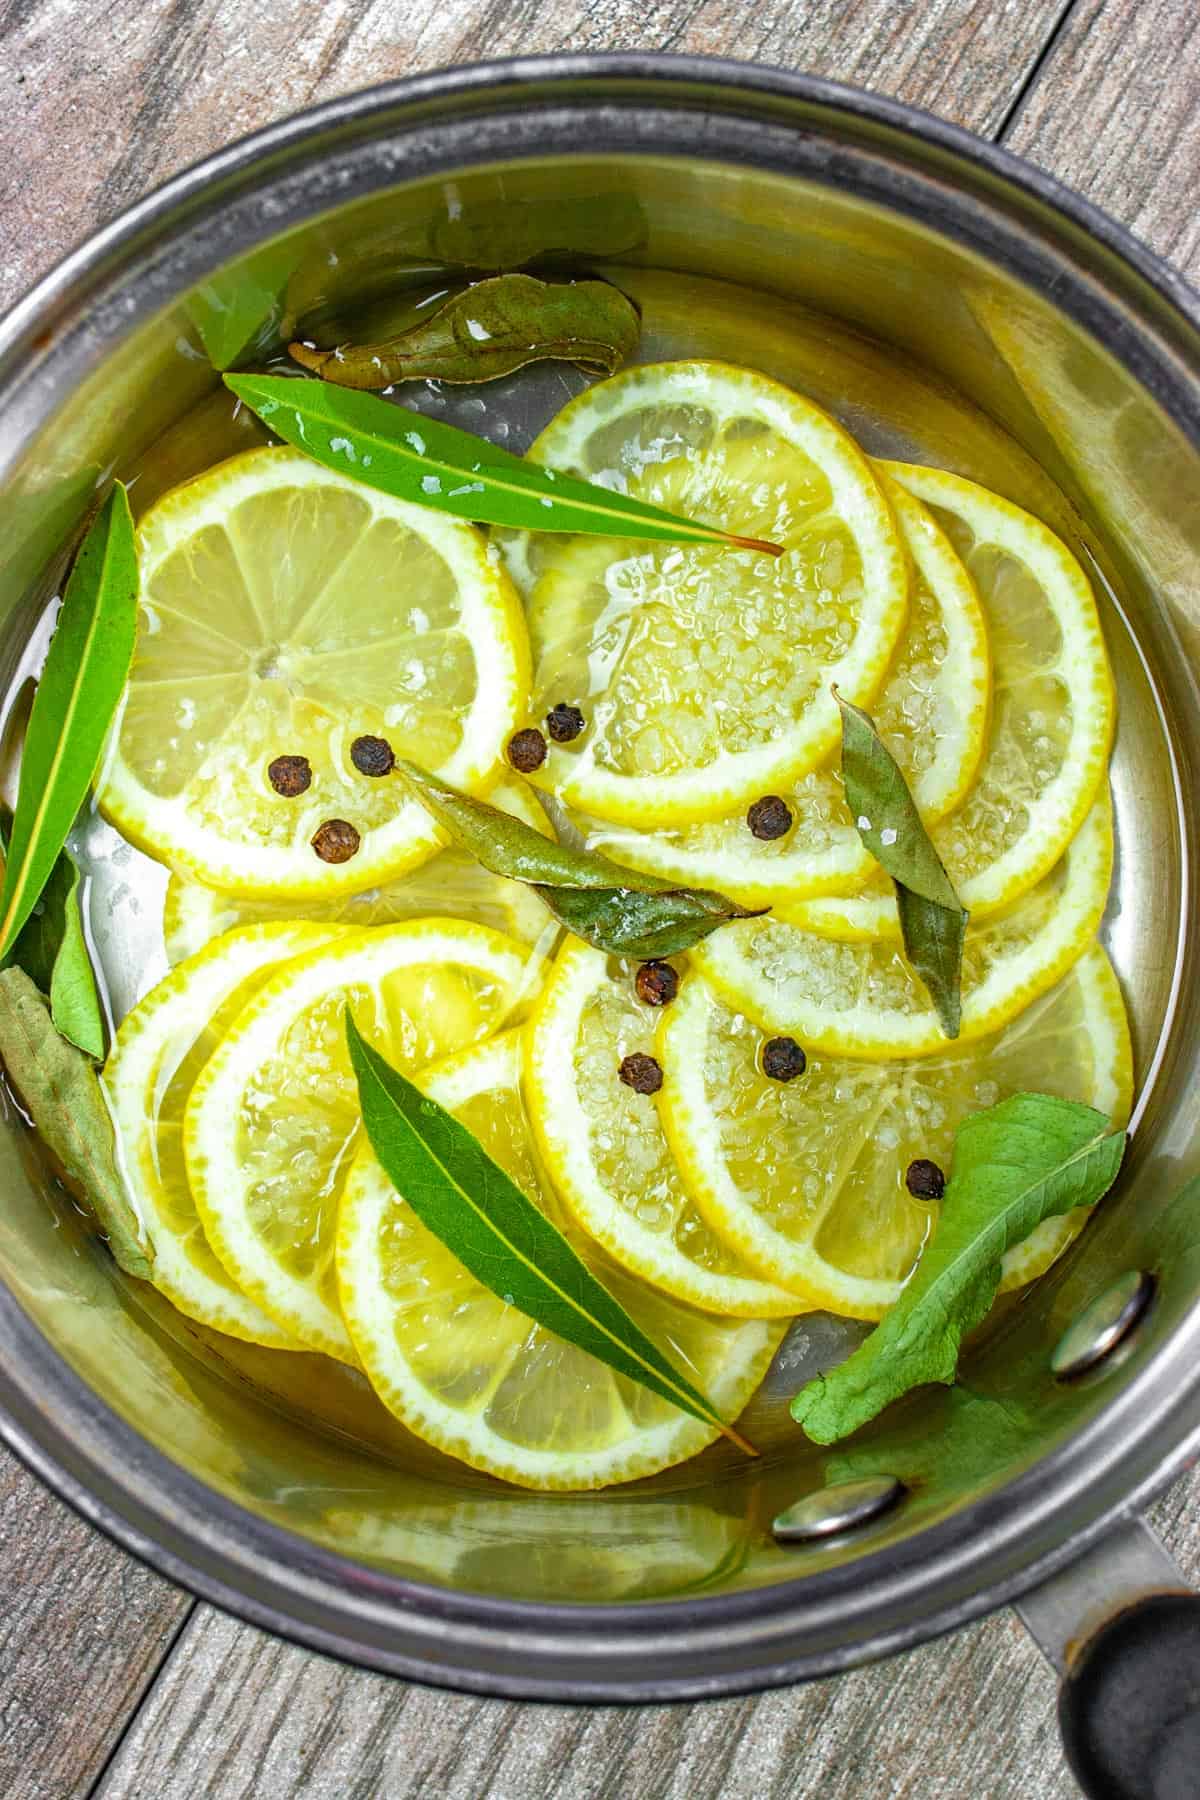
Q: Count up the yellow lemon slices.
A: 11